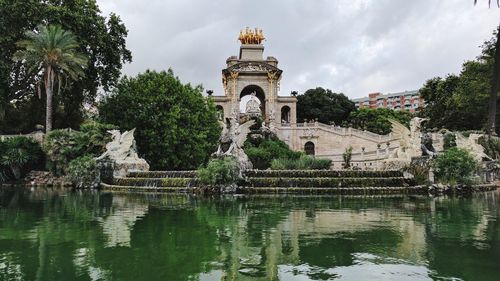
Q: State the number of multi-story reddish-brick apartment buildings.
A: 1